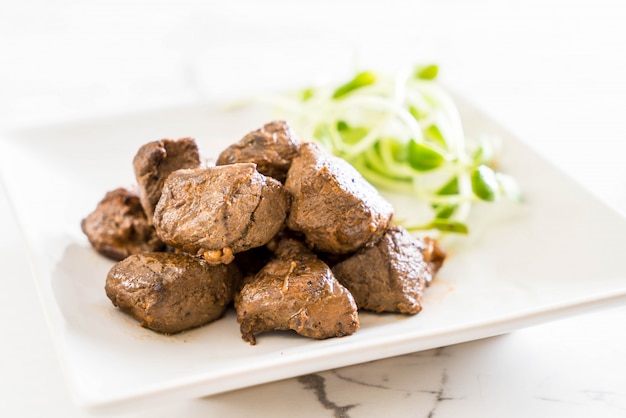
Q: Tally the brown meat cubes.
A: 8